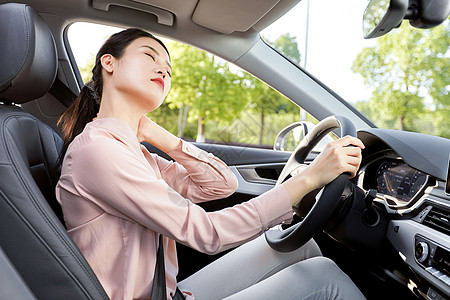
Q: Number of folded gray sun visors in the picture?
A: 1